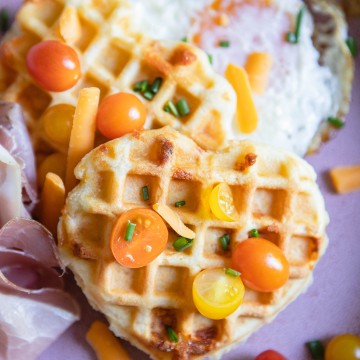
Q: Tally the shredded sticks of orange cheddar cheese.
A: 8